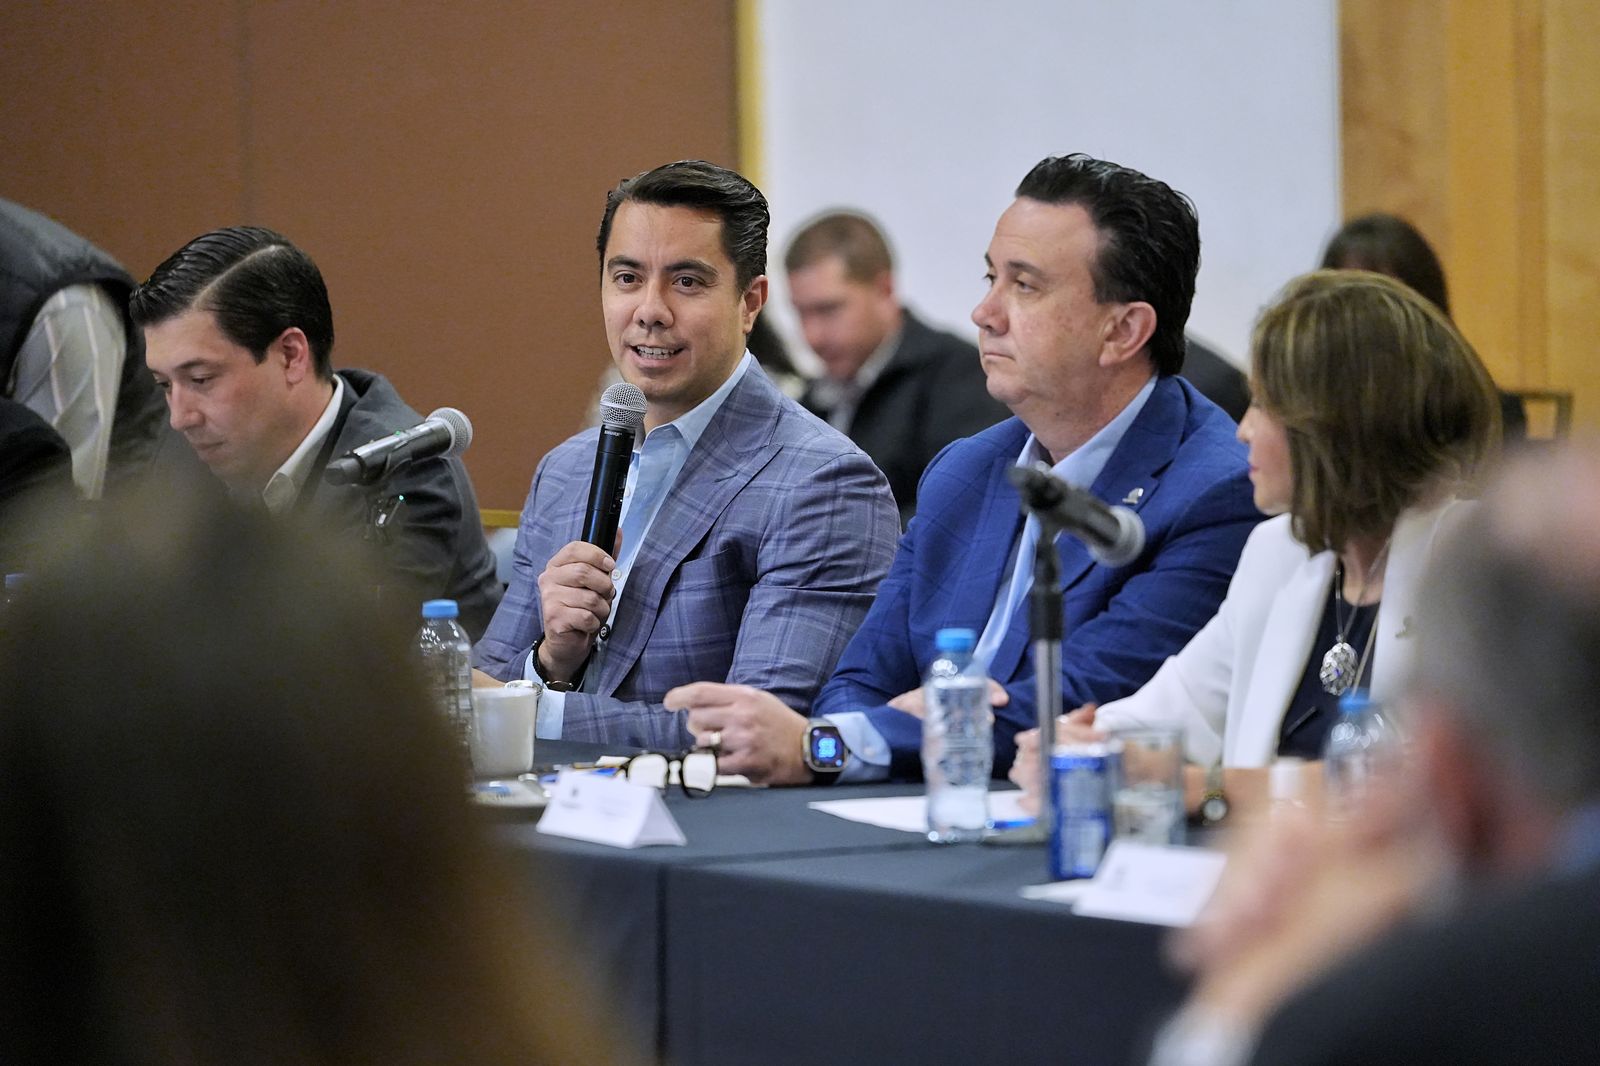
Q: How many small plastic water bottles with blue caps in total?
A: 3